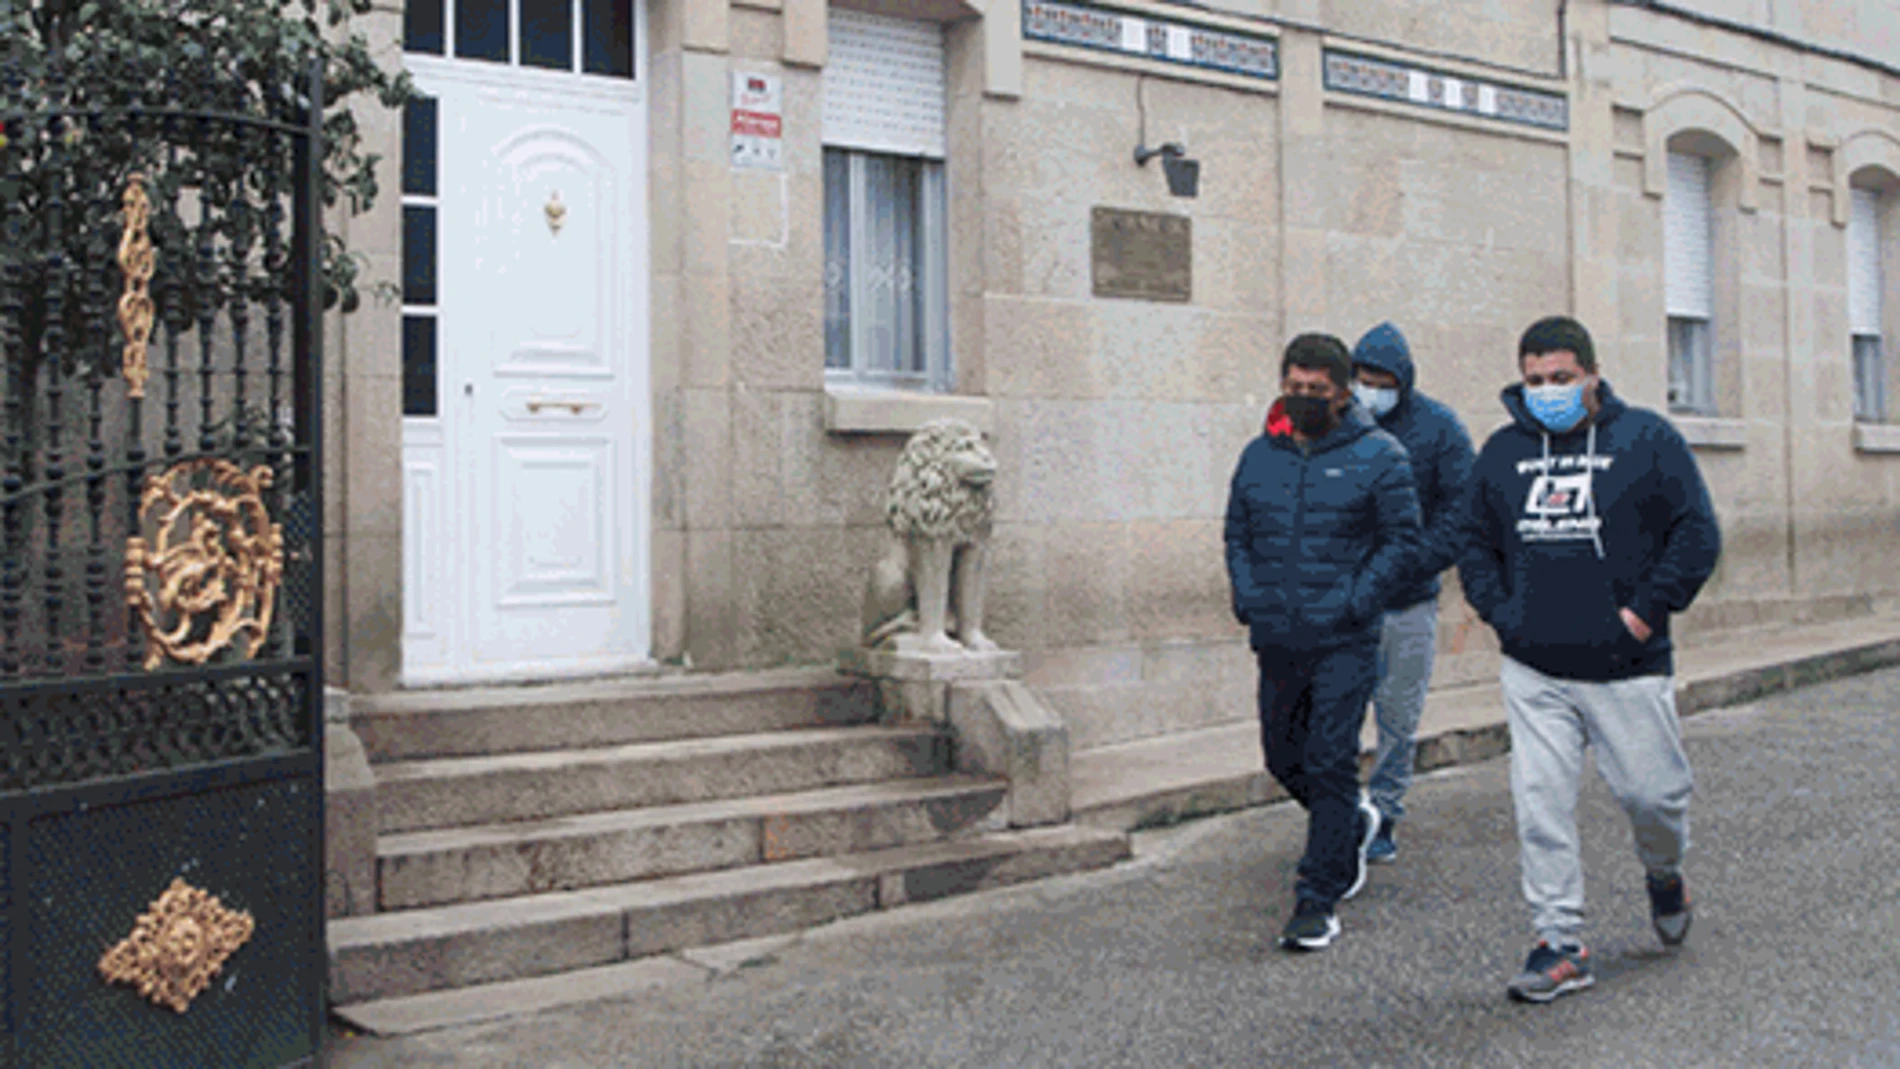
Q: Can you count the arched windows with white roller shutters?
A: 2